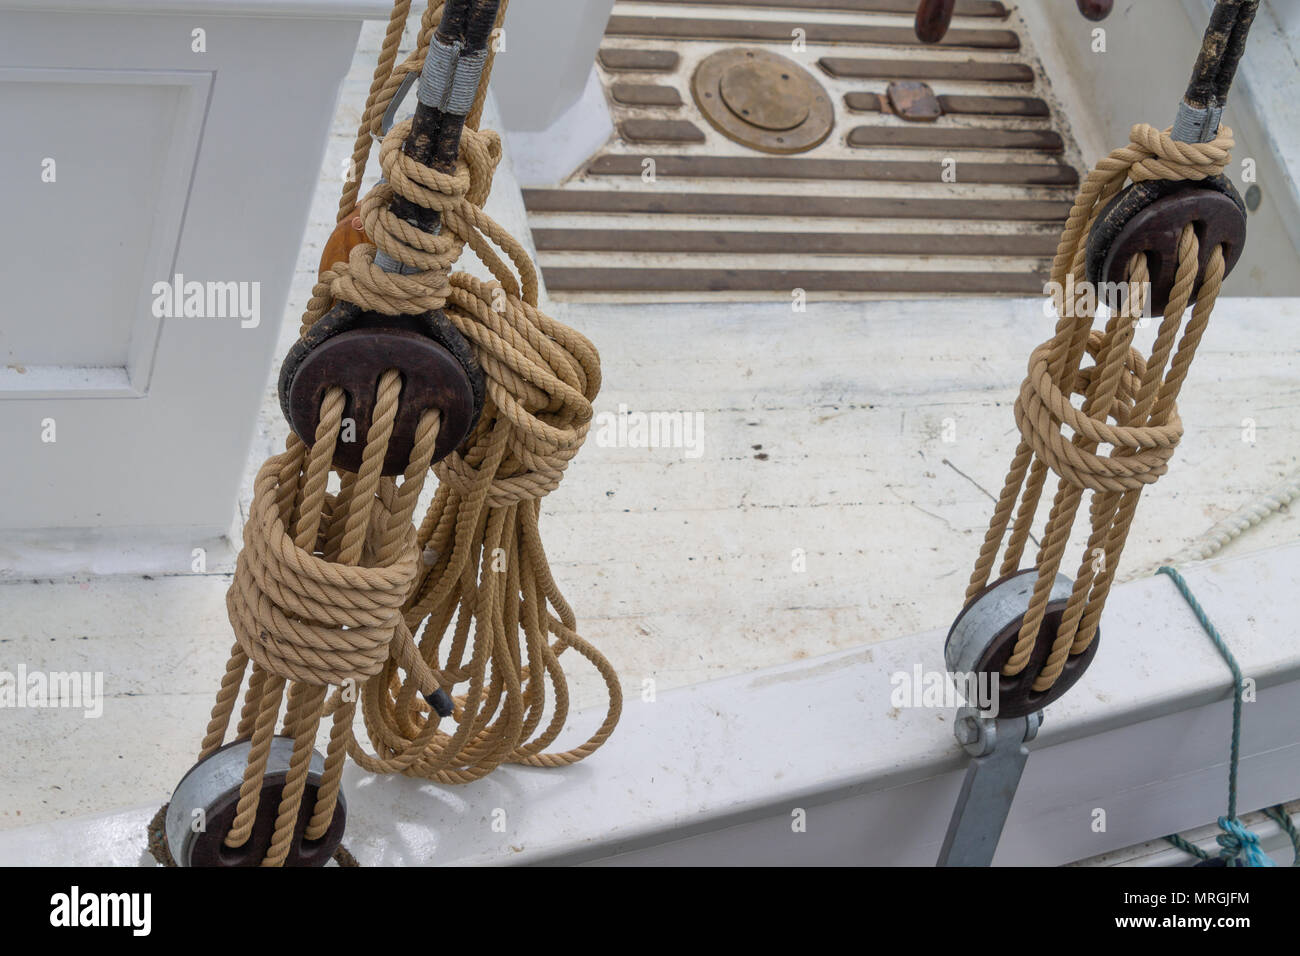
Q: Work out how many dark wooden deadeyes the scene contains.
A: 4